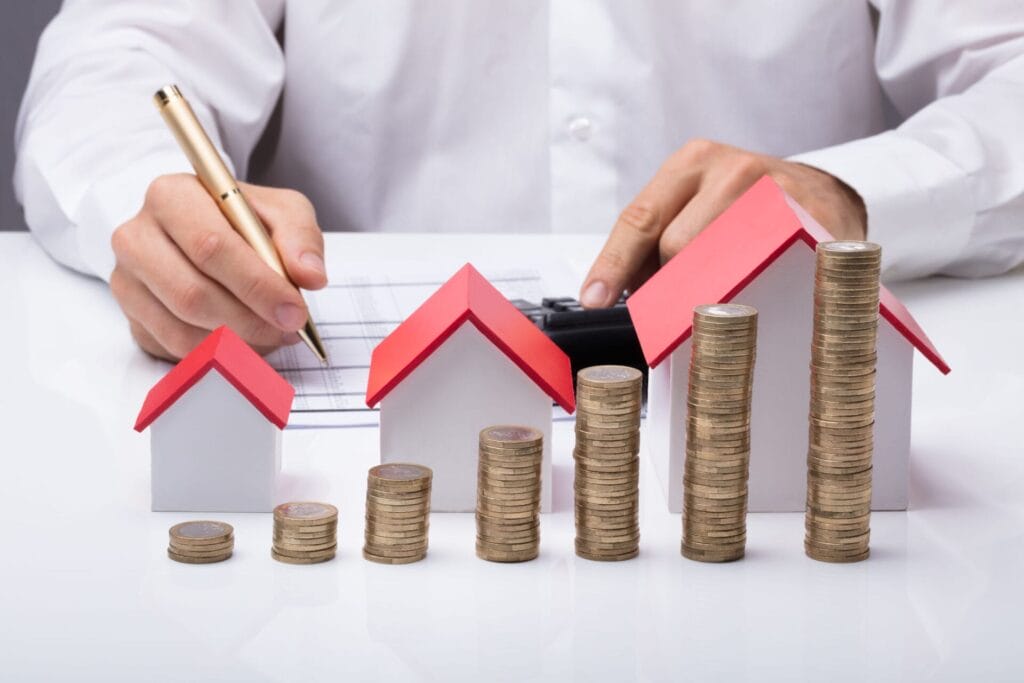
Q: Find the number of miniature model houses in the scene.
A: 3